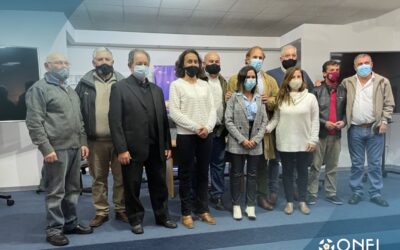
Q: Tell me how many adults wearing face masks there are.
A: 11